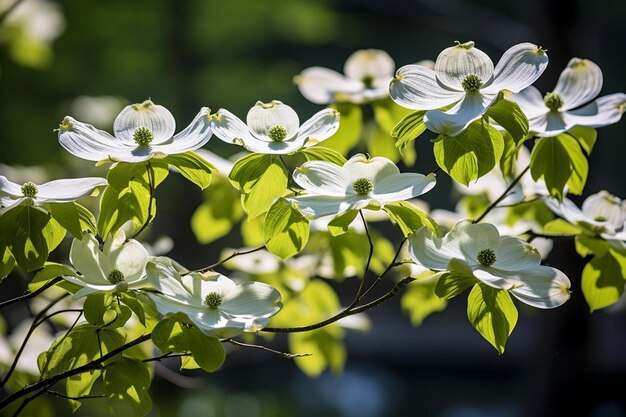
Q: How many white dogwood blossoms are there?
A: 11